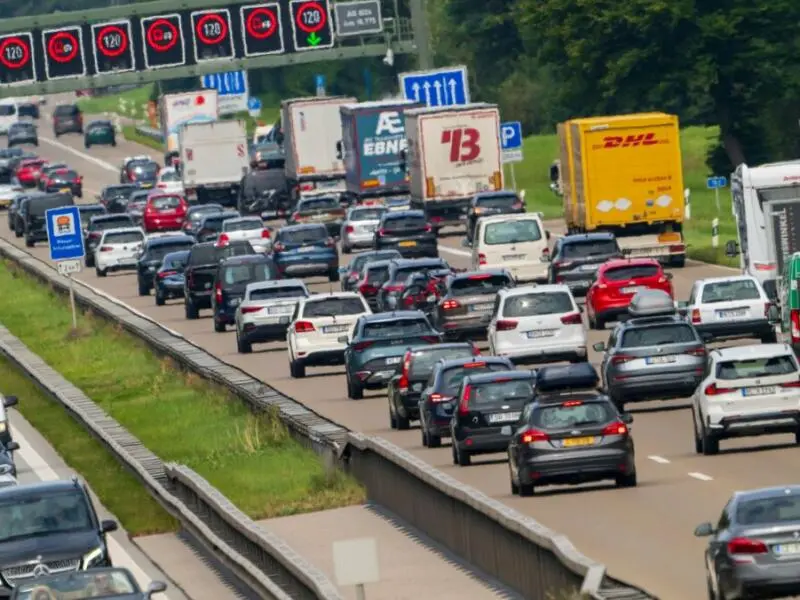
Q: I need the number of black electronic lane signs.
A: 7